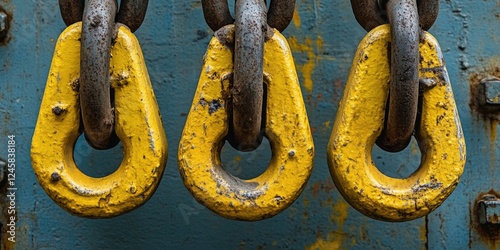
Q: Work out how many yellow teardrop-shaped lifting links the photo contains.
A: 3